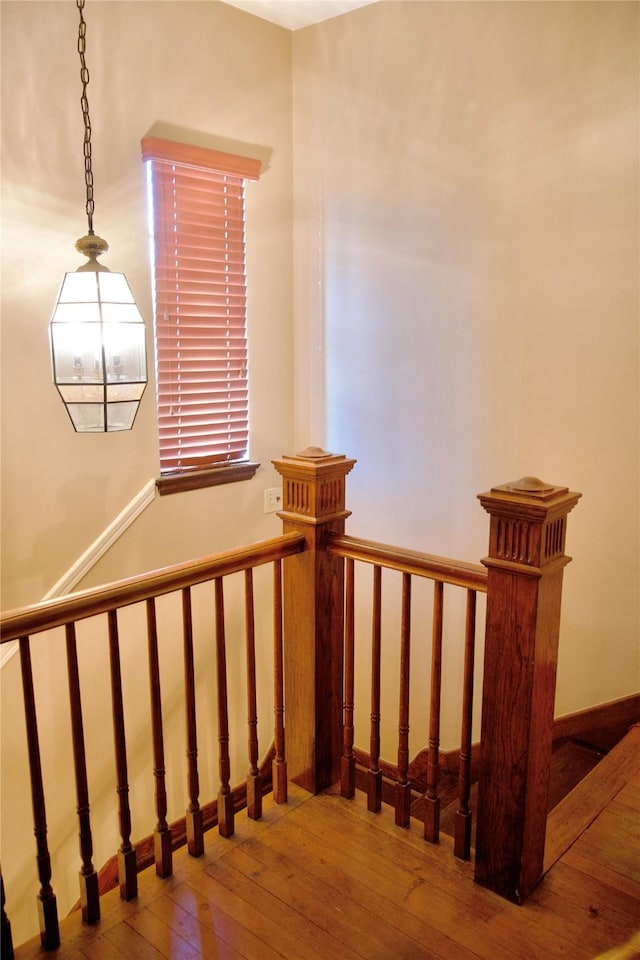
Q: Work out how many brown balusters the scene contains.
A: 14